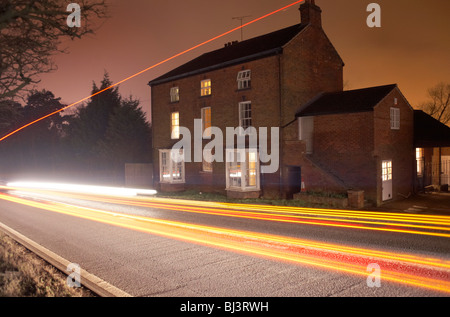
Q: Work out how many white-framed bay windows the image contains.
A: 2